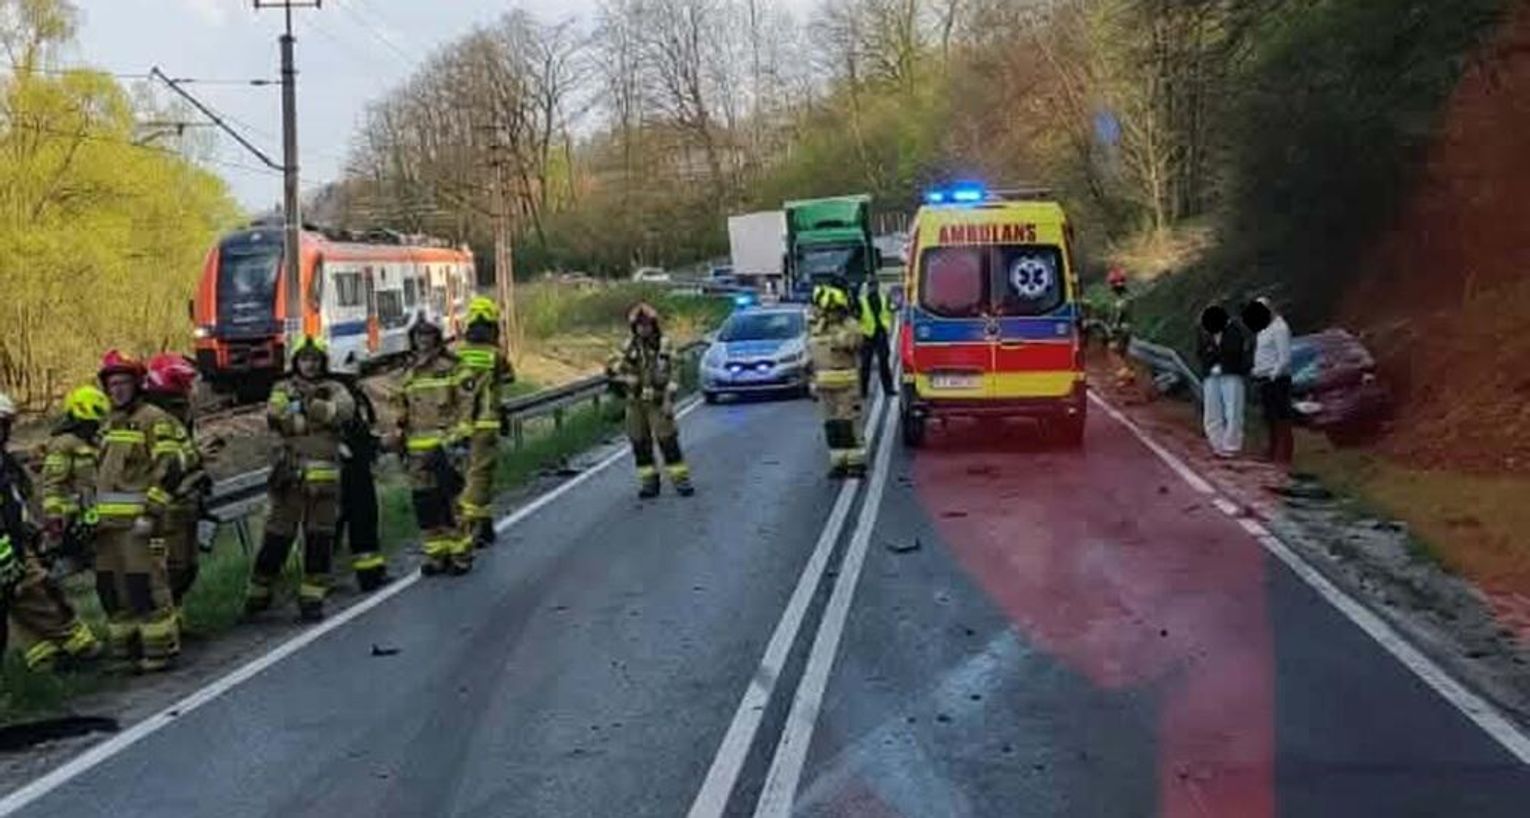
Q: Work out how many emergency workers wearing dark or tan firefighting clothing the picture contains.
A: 11